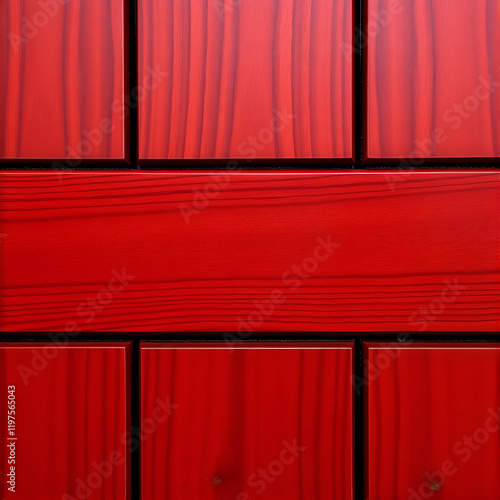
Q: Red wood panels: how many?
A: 7